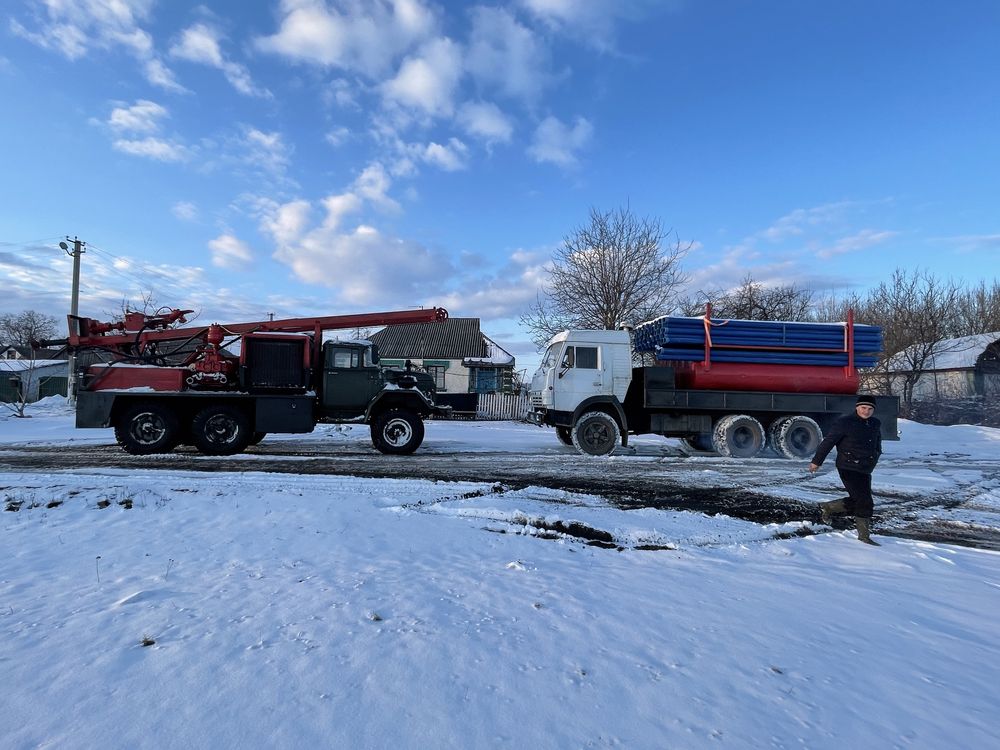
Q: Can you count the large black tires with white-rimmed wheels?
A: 3